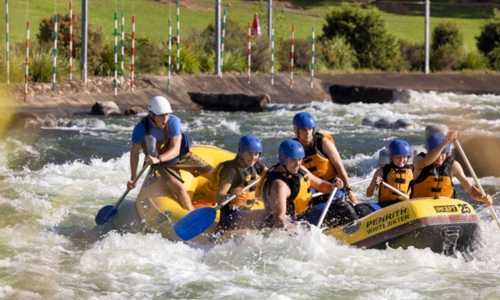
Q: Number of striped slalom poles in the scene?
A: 14